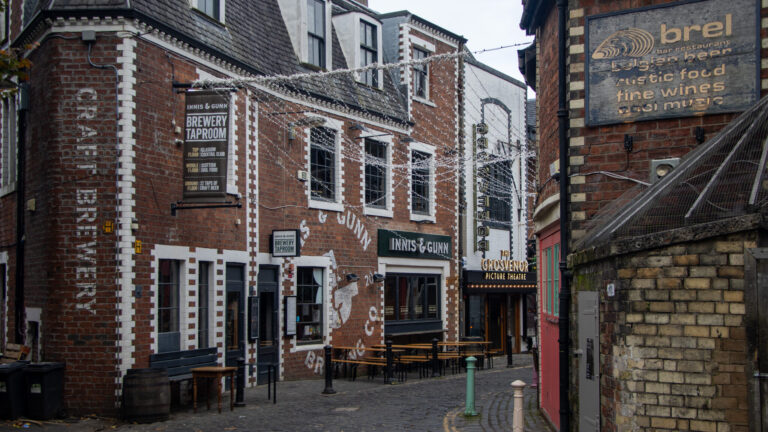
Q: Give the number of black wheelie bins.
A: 2